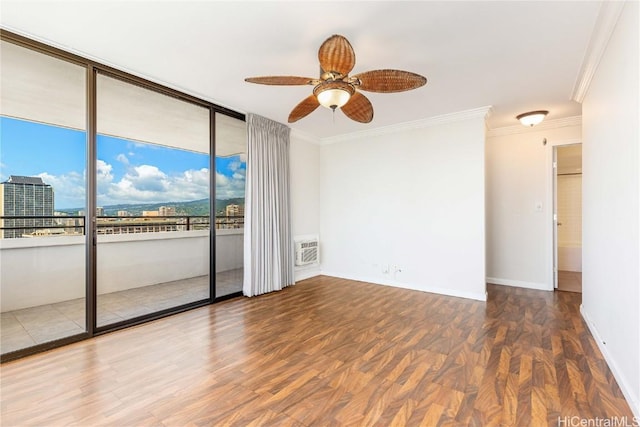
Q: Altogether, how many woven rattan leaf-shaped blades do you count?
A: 5